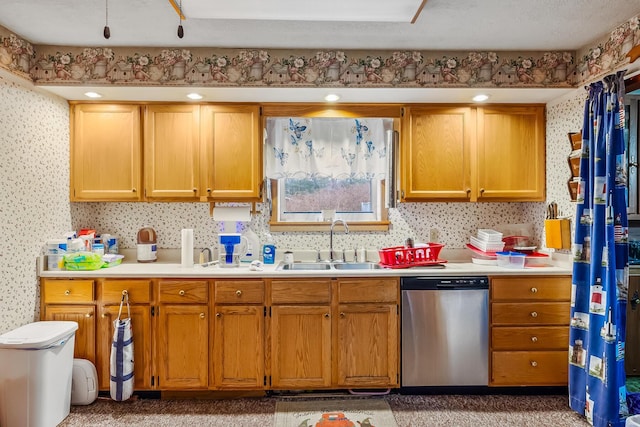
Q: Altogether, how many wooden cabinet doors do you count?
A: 11